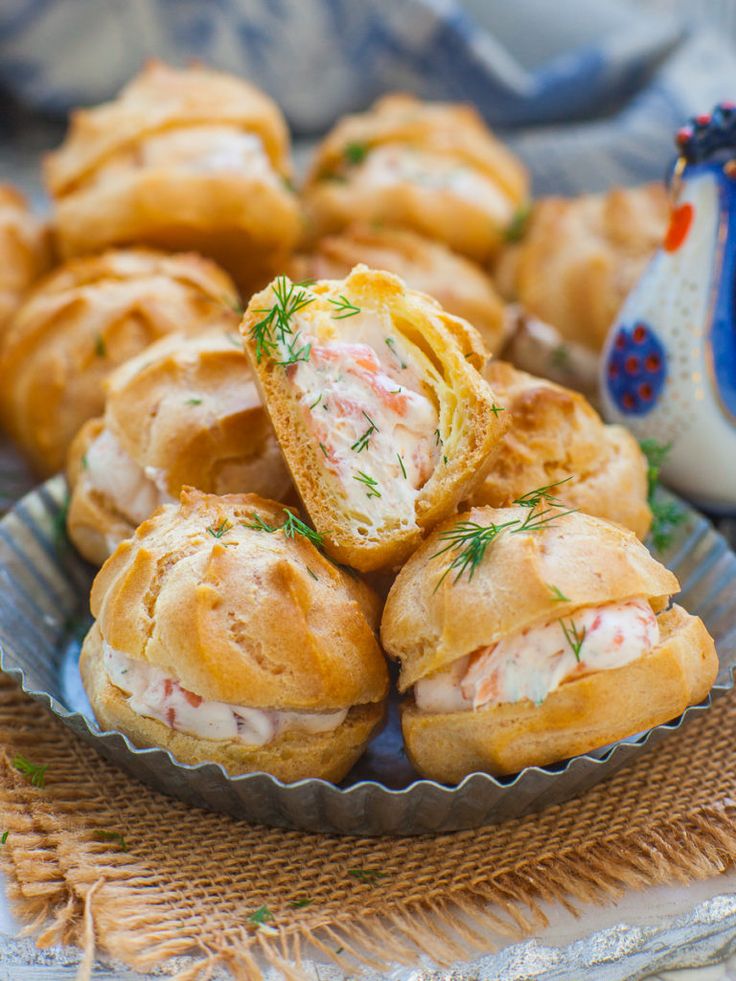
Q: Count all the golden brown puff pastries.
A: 11